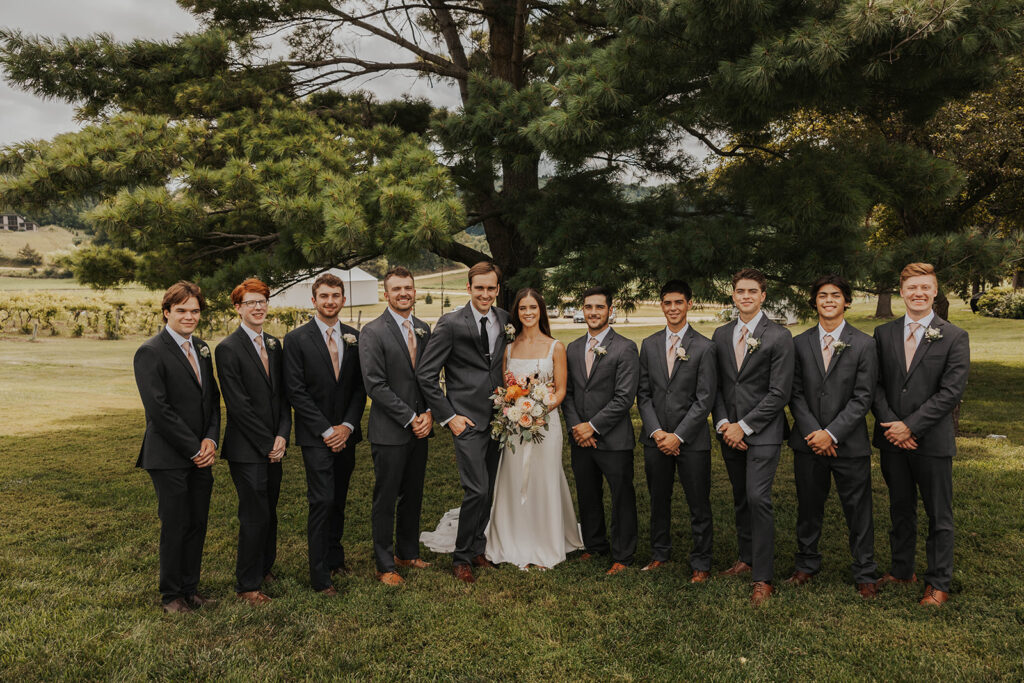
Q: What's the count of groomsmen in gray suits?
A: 9